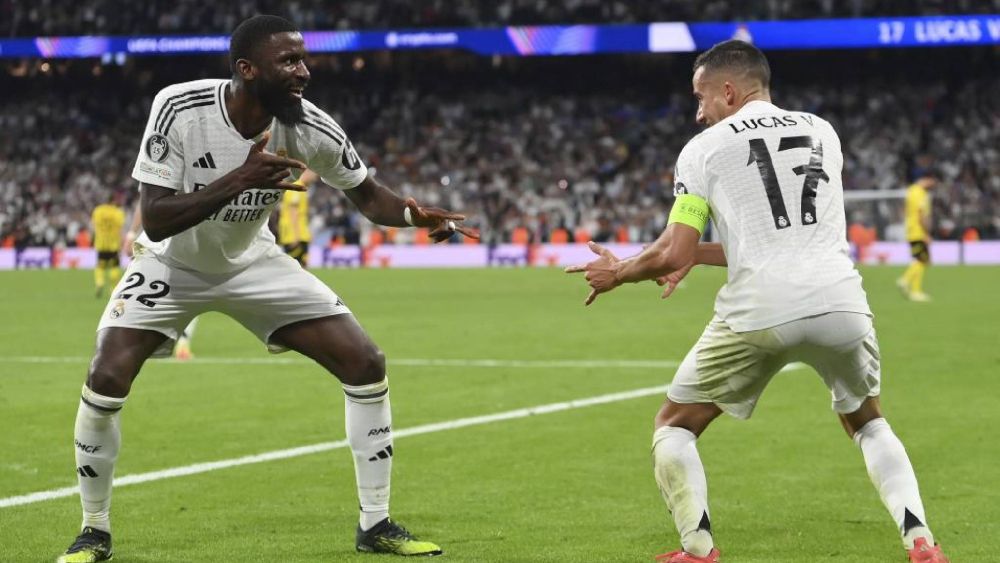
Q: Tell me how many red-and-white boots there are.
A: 2